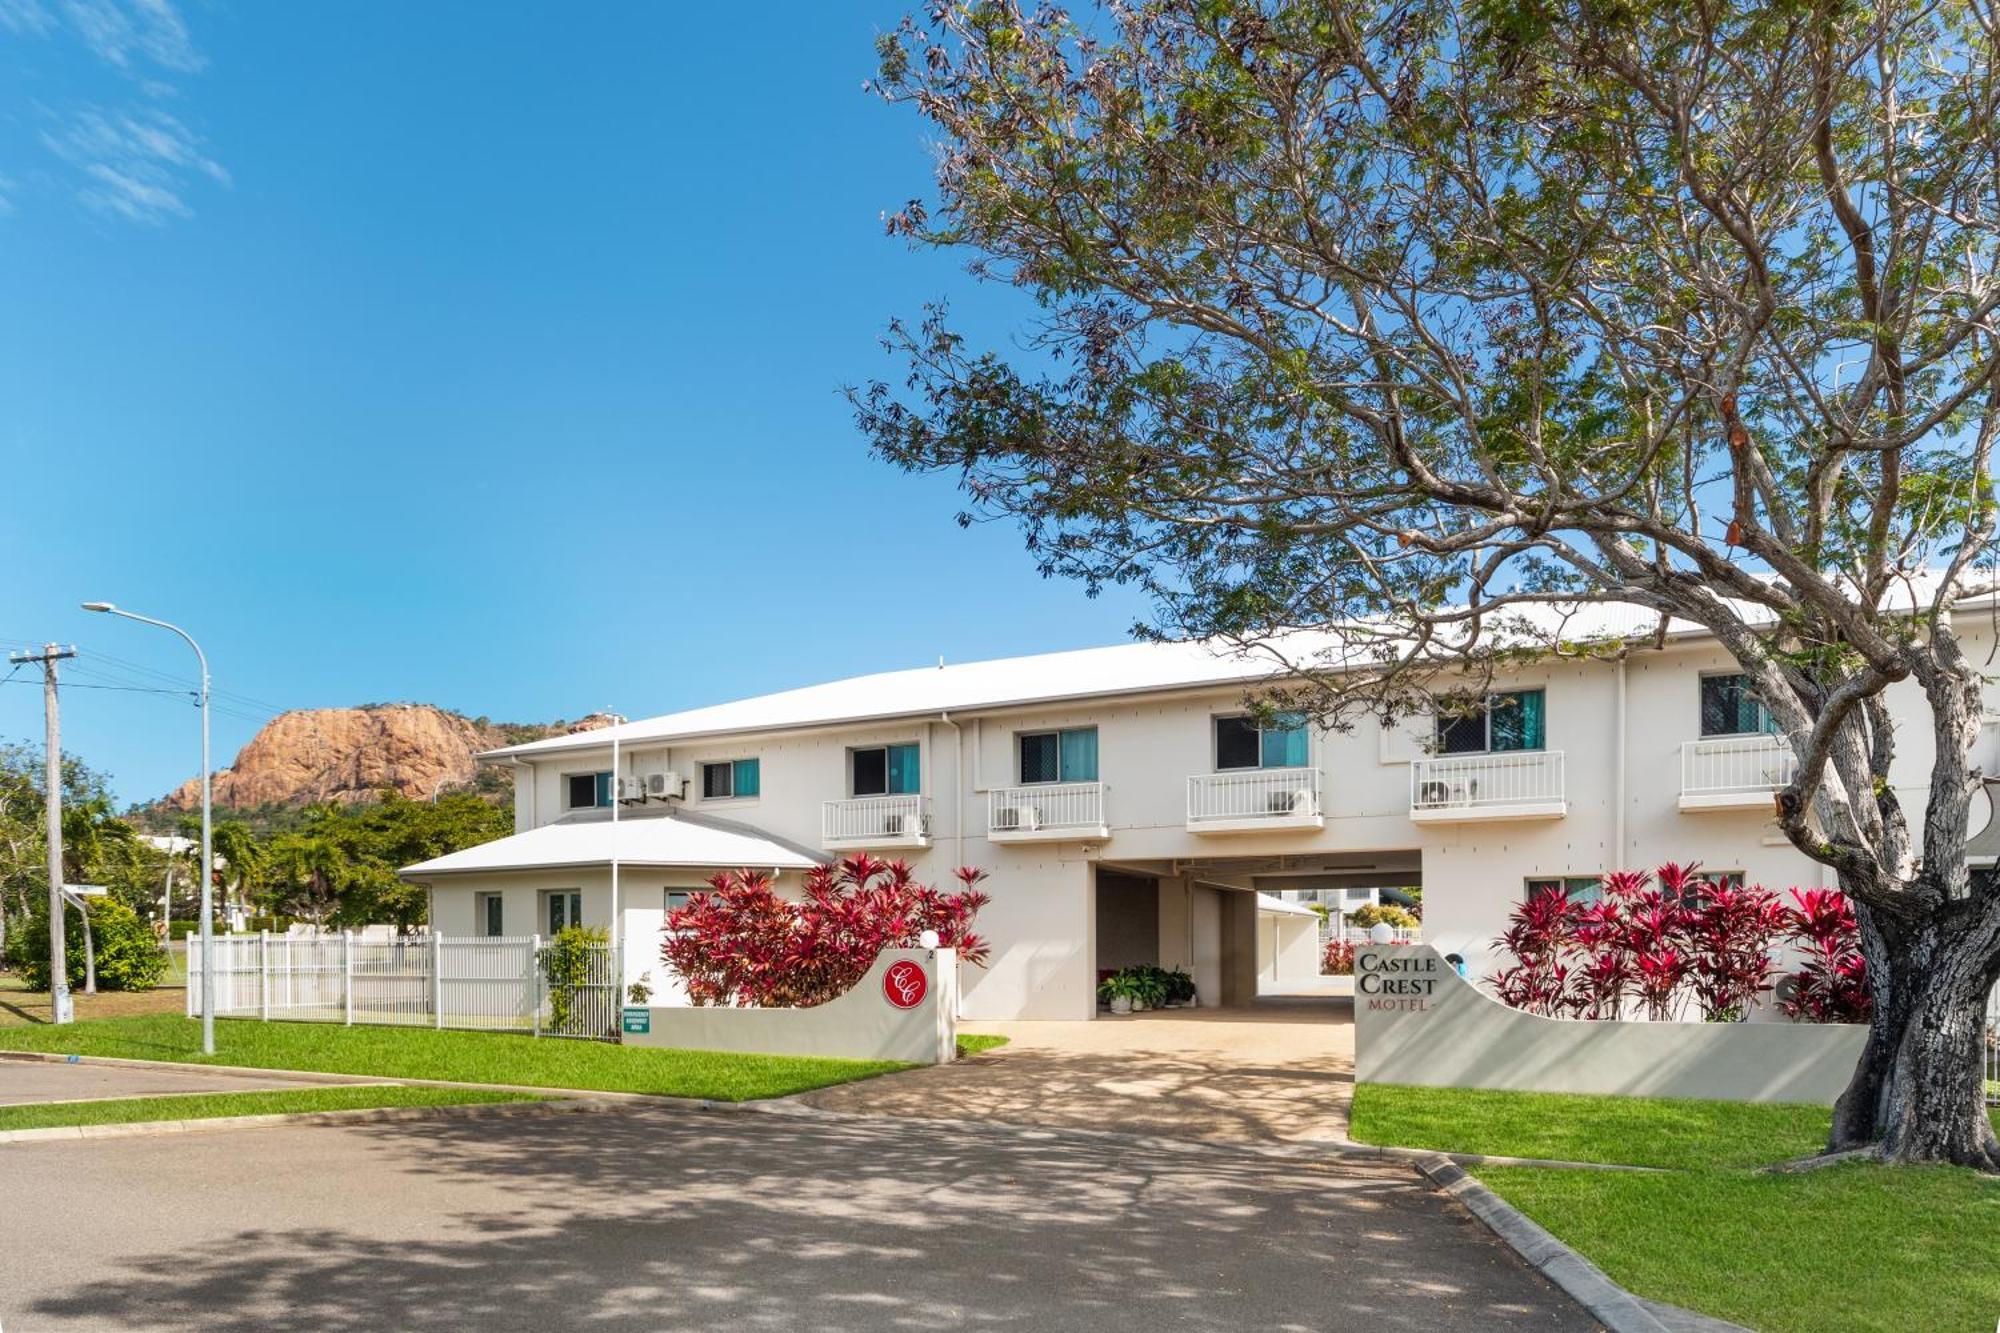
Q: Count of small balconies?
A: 5